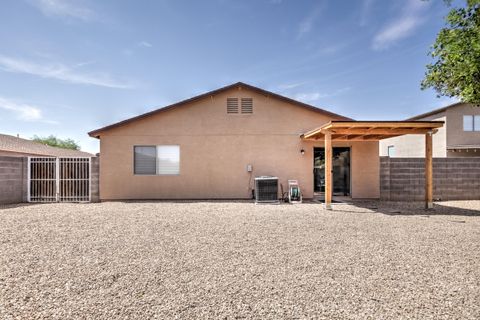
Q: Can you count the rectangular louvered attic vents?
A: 2